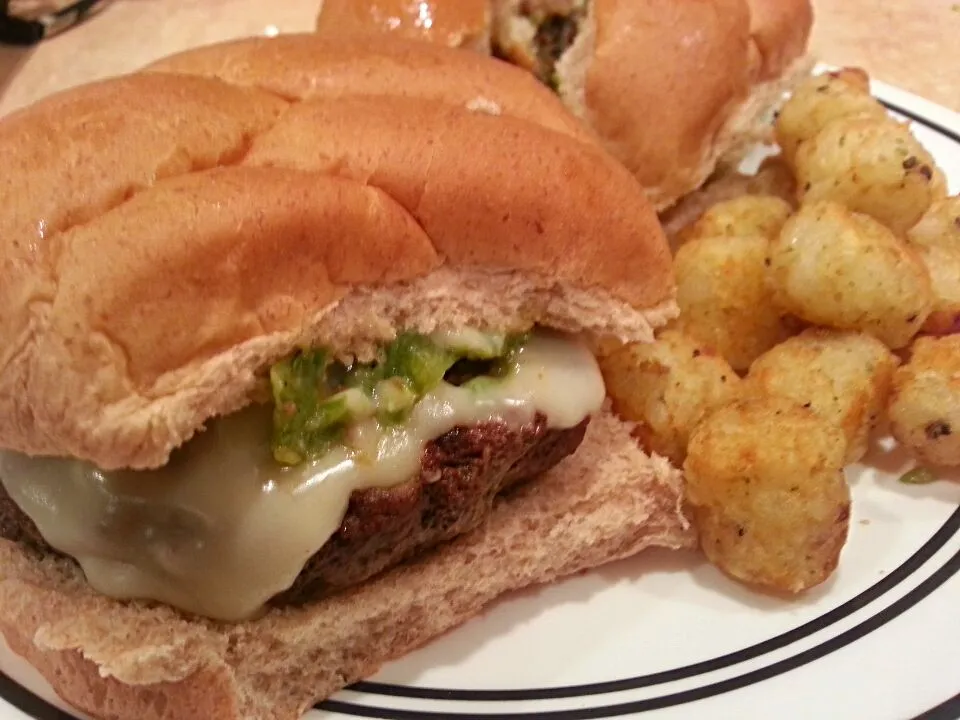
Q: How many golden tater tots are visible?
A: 10